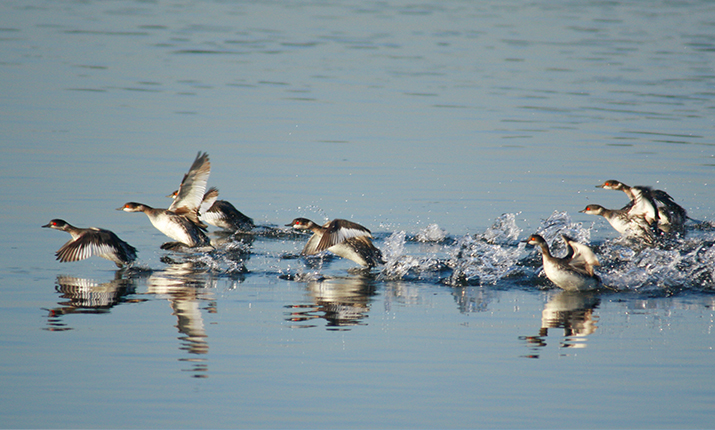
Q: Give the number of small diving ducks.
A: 7